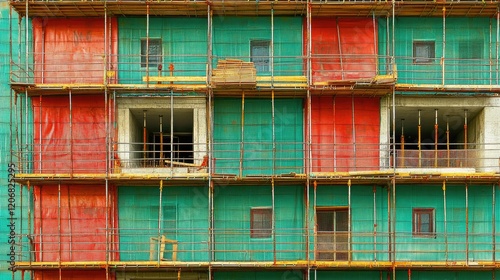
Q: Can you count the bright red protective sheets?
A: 5